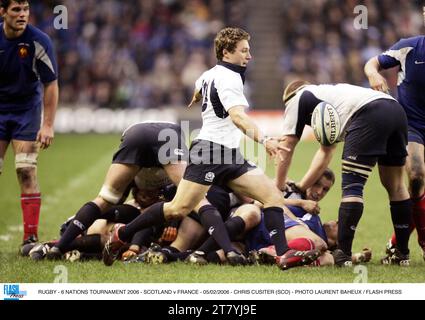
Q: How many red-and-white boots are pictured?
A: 2